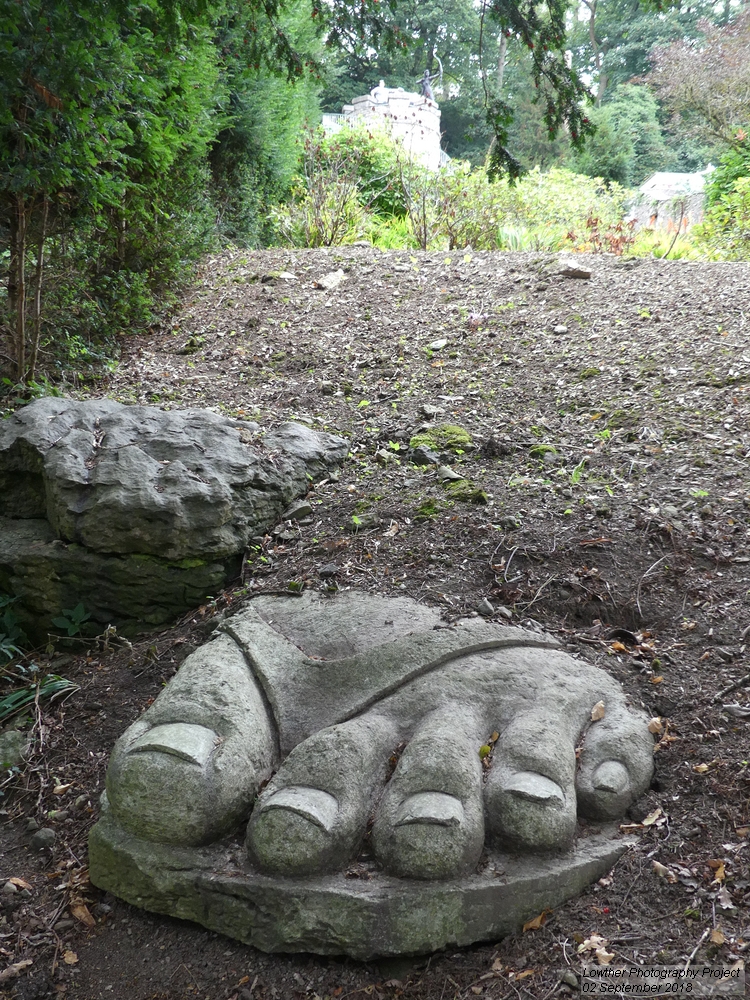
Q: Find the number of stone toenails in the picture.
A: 5